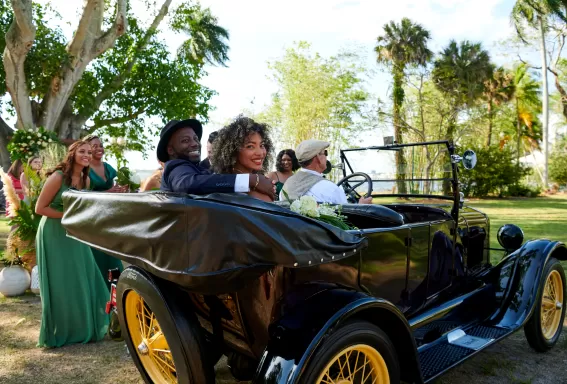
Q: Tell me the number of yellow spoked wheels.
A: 3